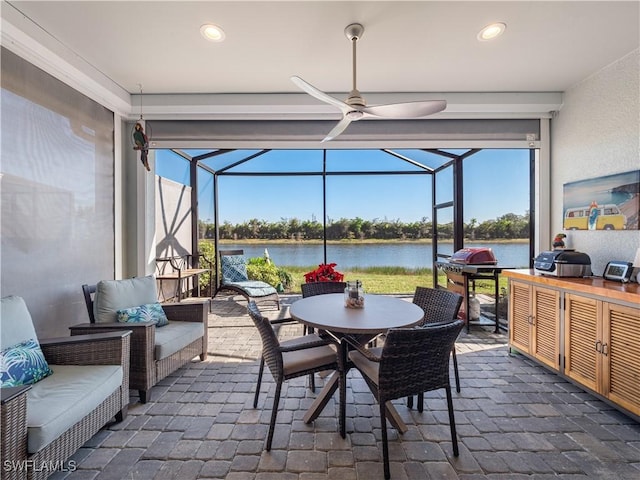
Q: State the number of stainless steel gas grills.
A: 1